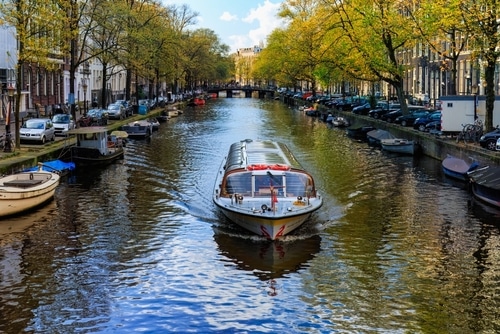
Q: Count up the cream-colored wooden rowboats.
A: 1